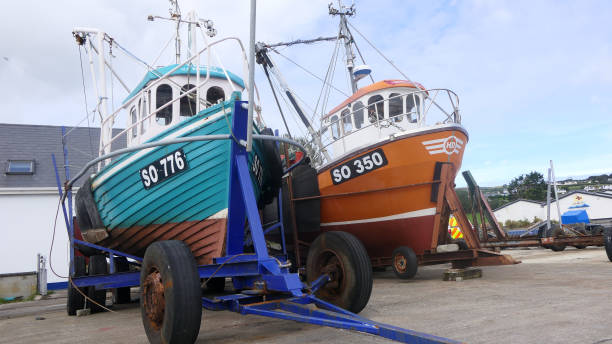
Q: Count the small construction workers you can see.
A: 0